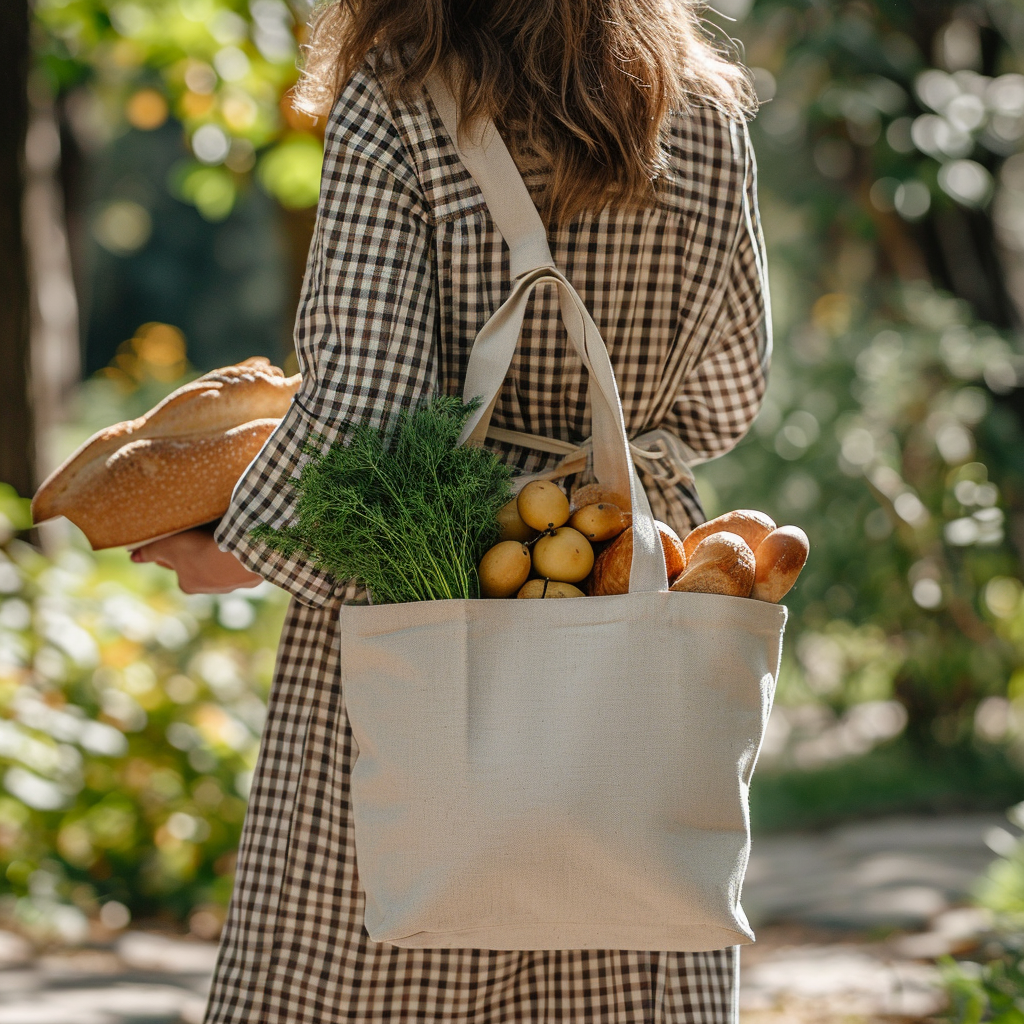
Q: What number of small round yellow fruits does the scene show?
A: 6